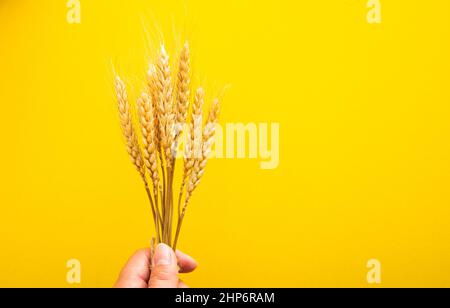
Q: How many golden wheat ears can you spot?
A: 7